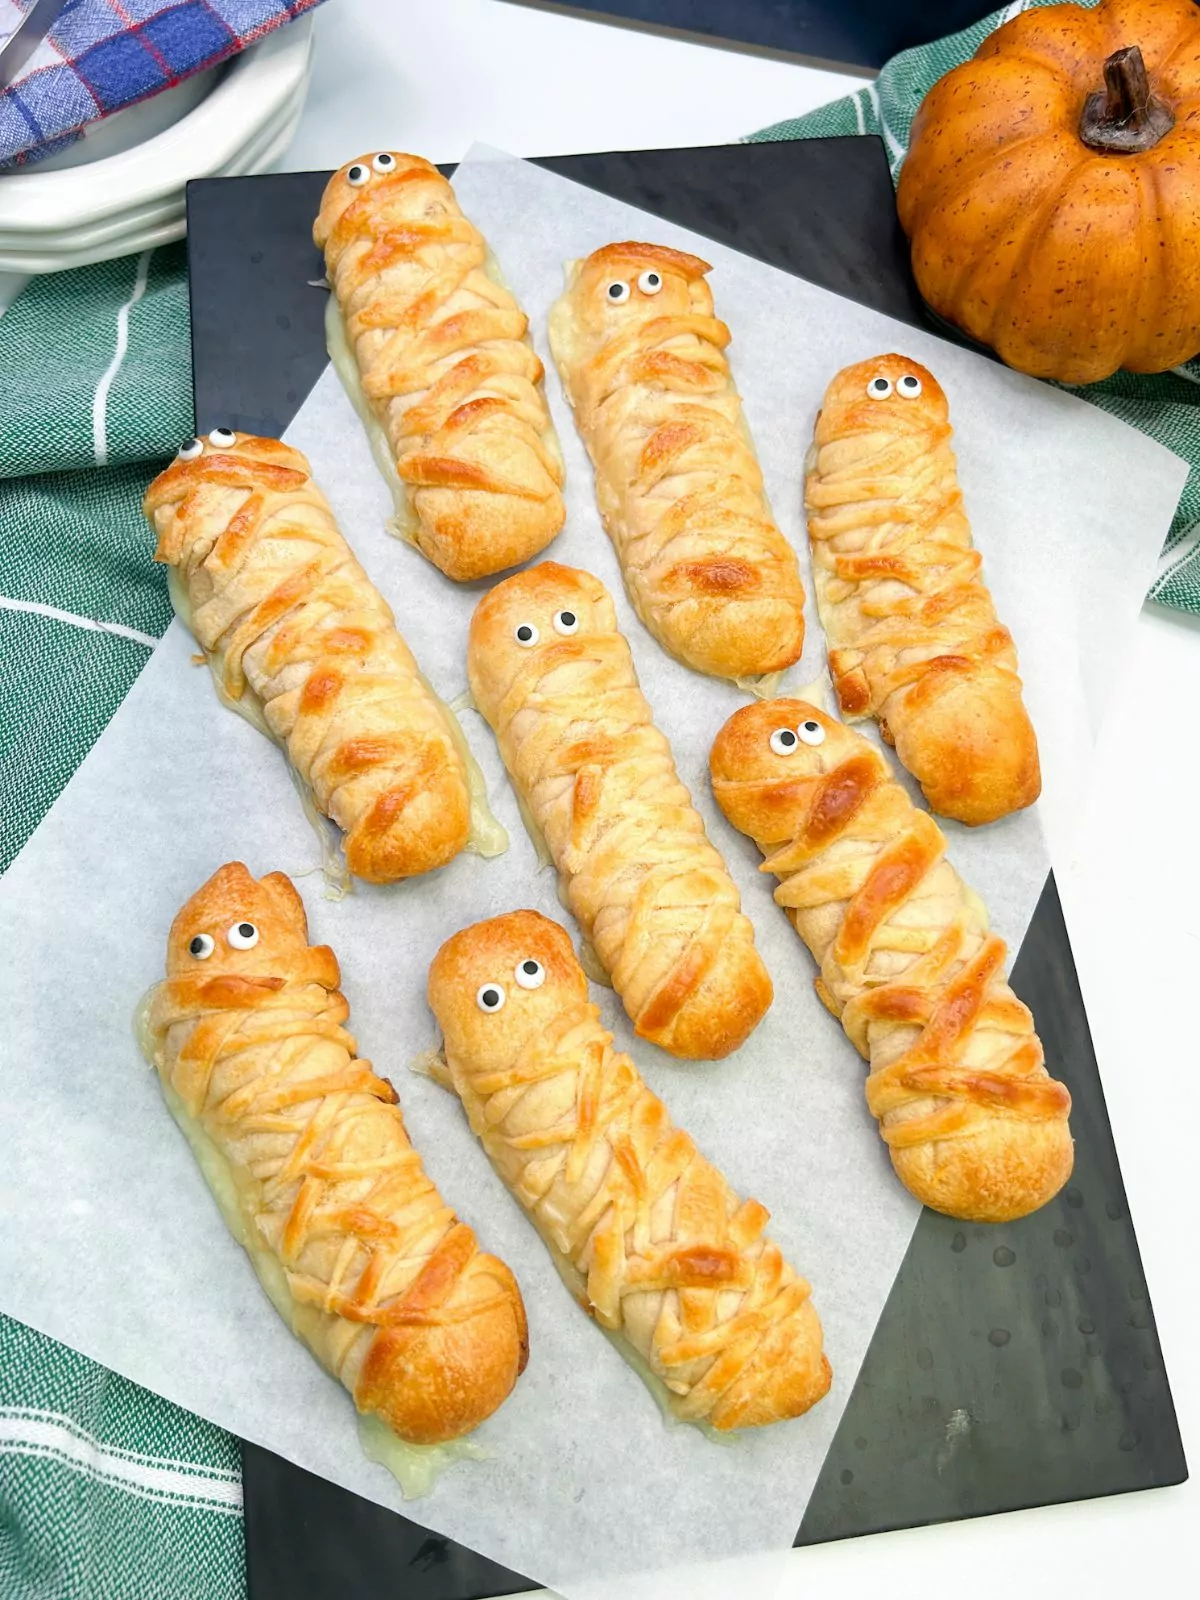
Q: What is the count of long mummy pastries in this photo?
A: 8